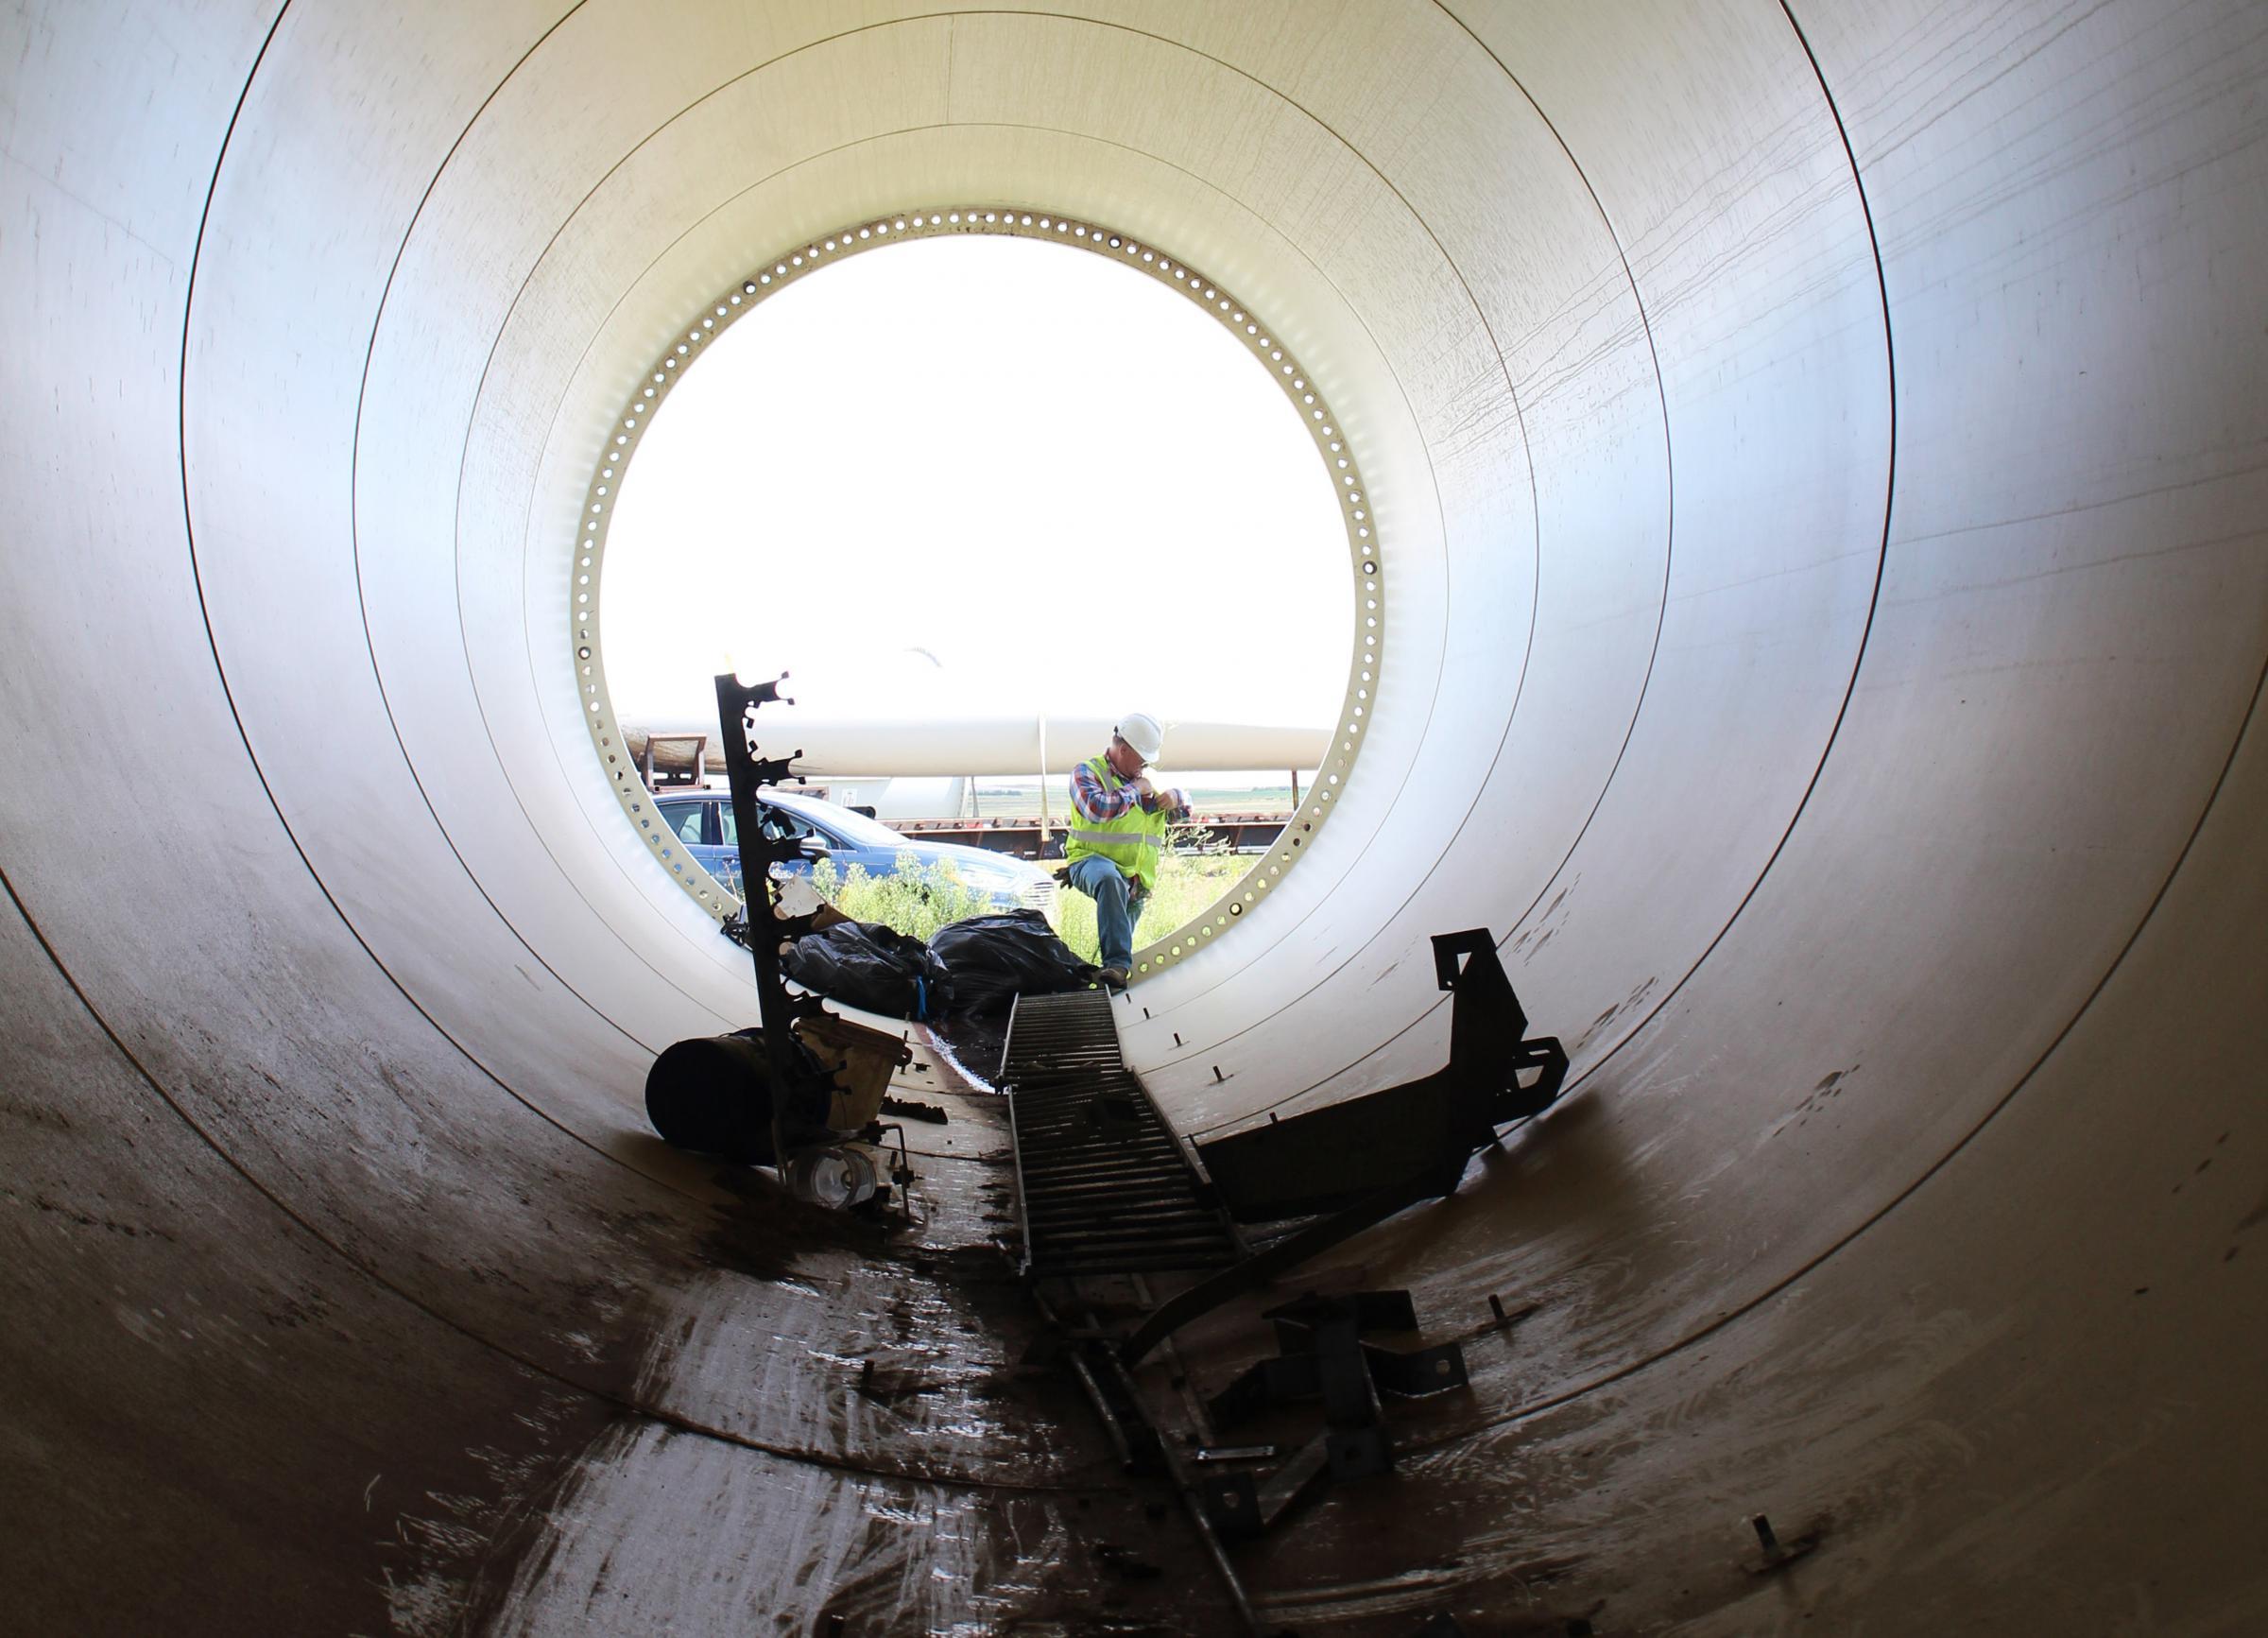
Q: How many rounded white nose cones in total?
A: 0